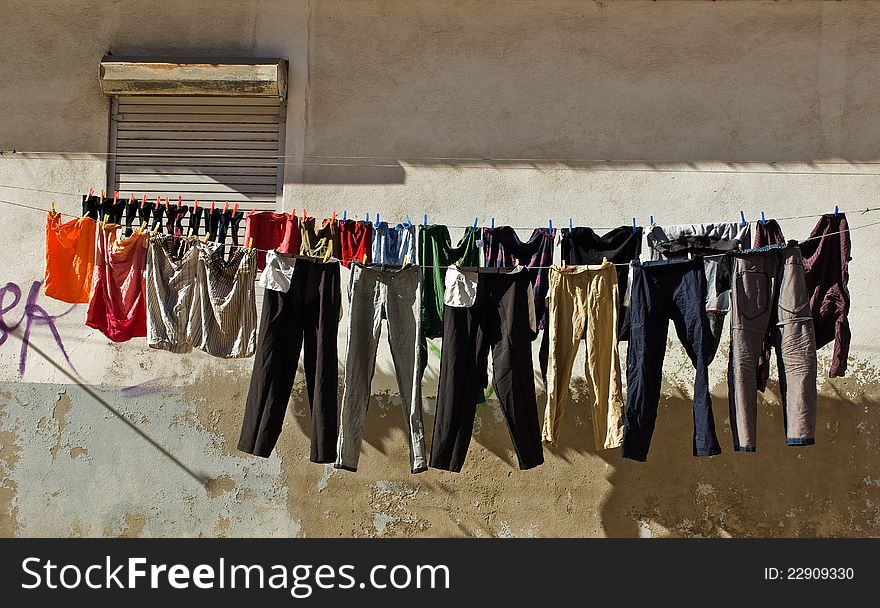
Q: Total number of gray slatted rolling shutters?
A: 1